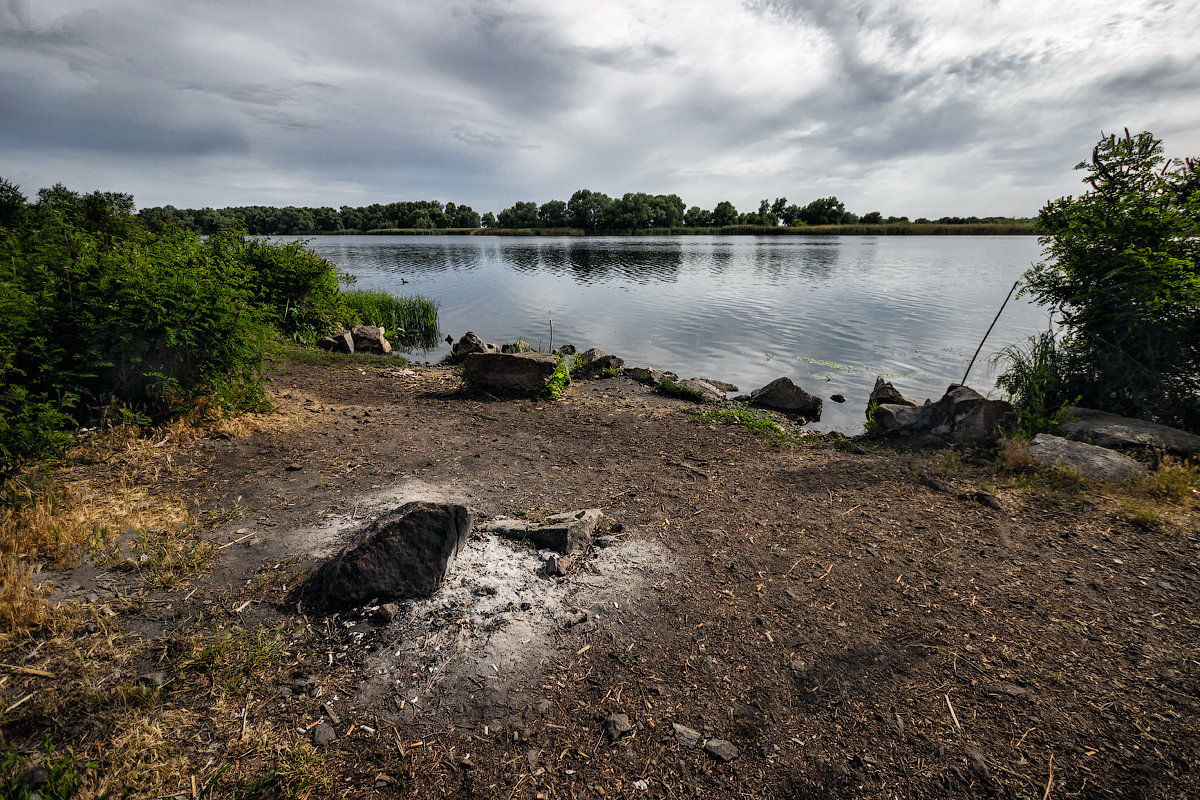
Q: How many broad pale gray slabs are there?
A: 2